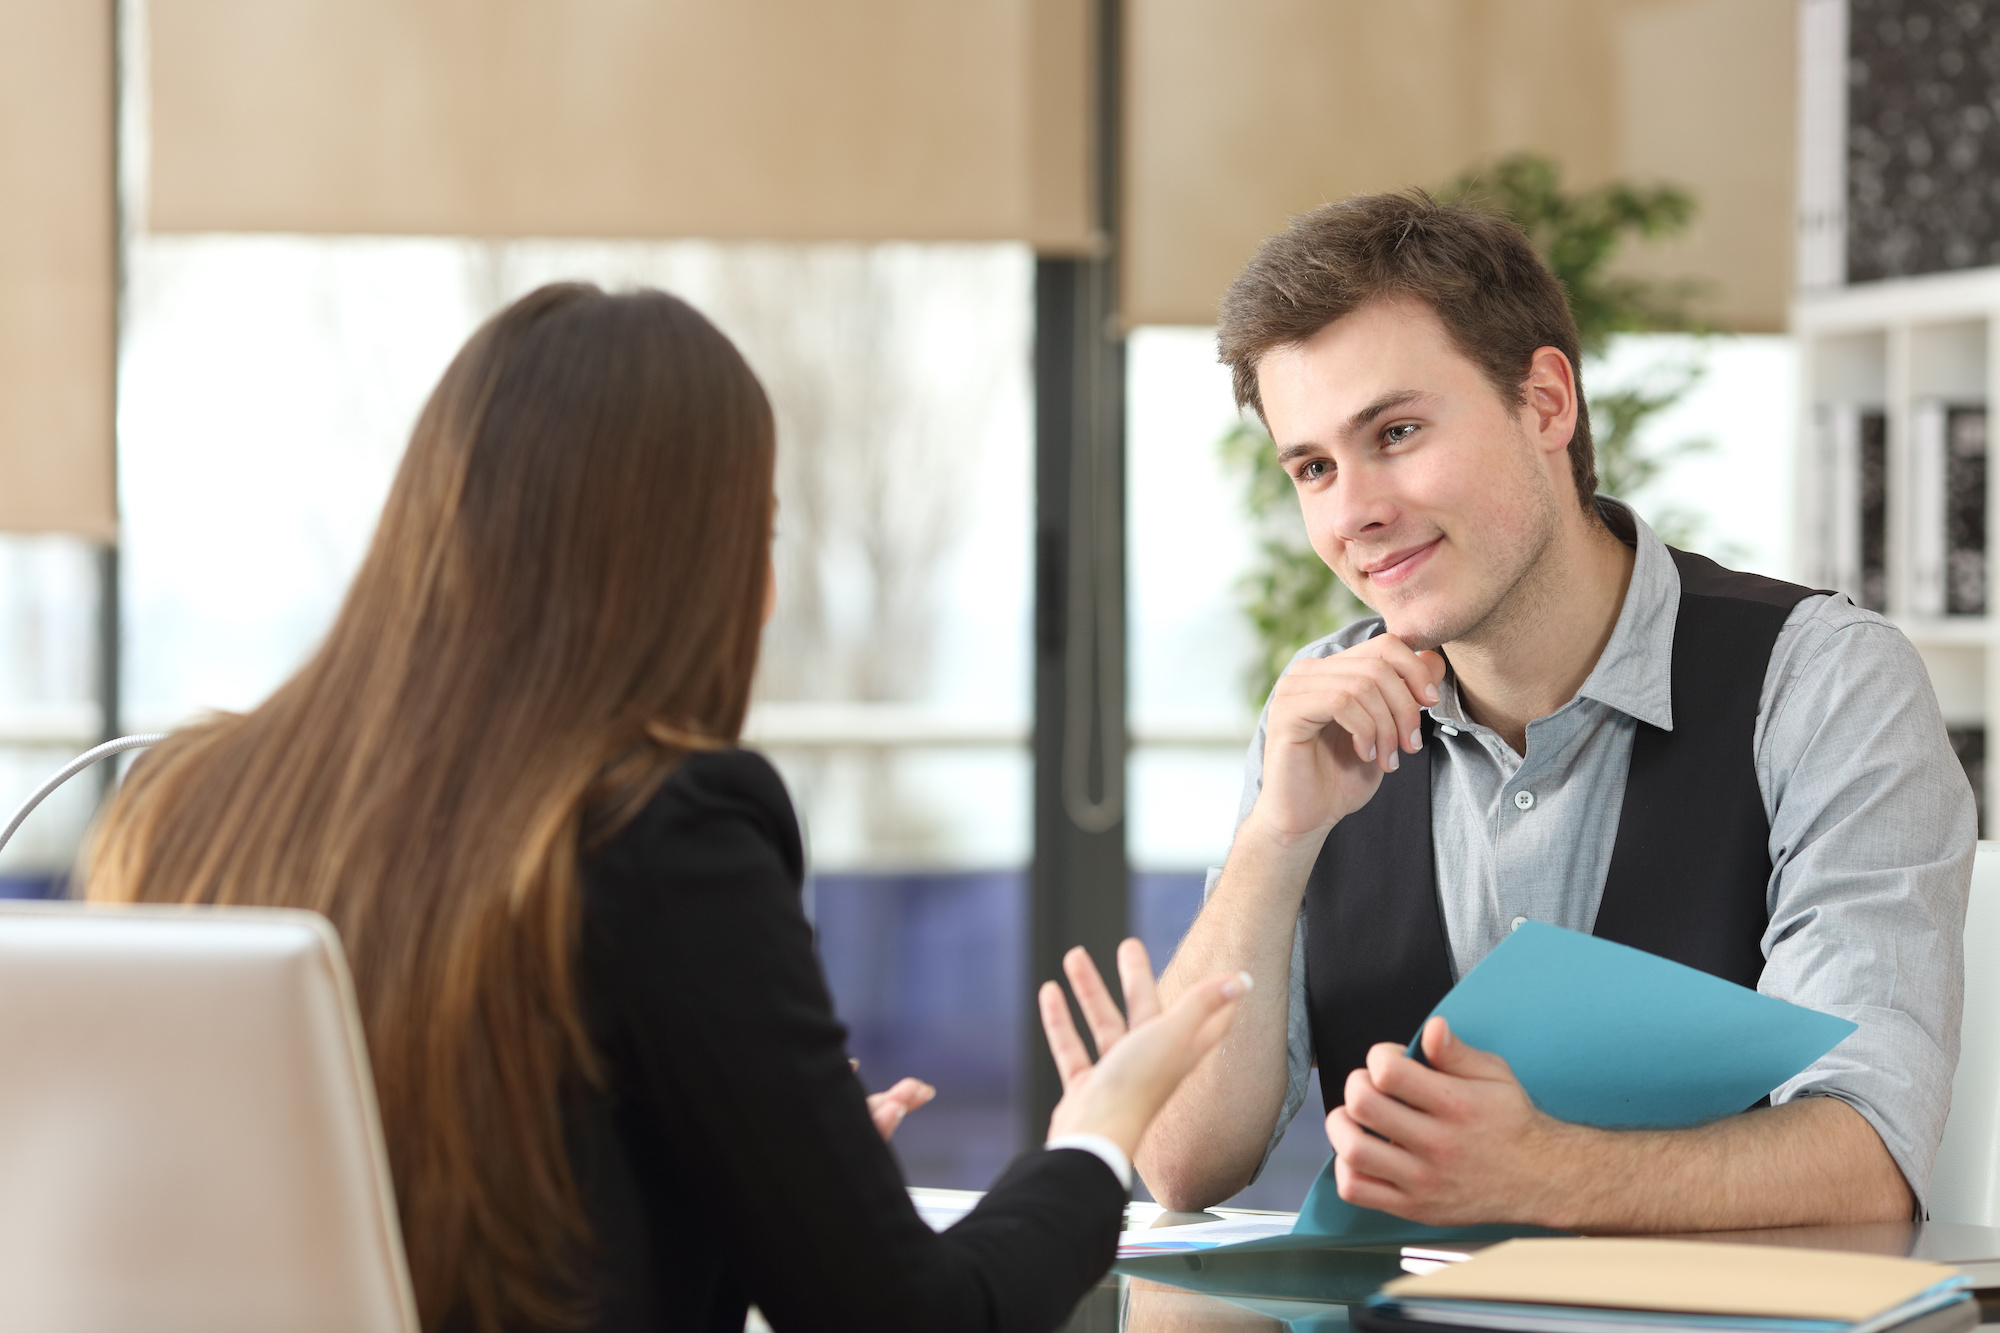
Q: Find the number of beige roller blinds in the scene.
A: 3